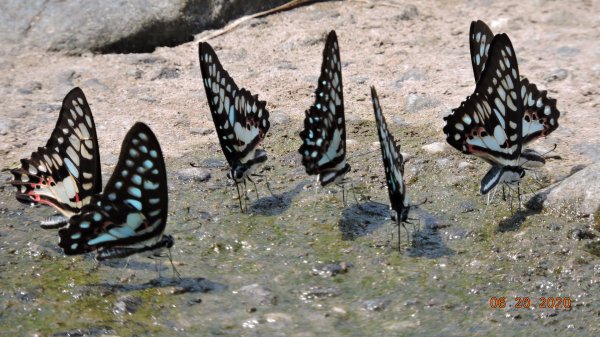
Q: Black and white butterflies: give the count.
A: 7